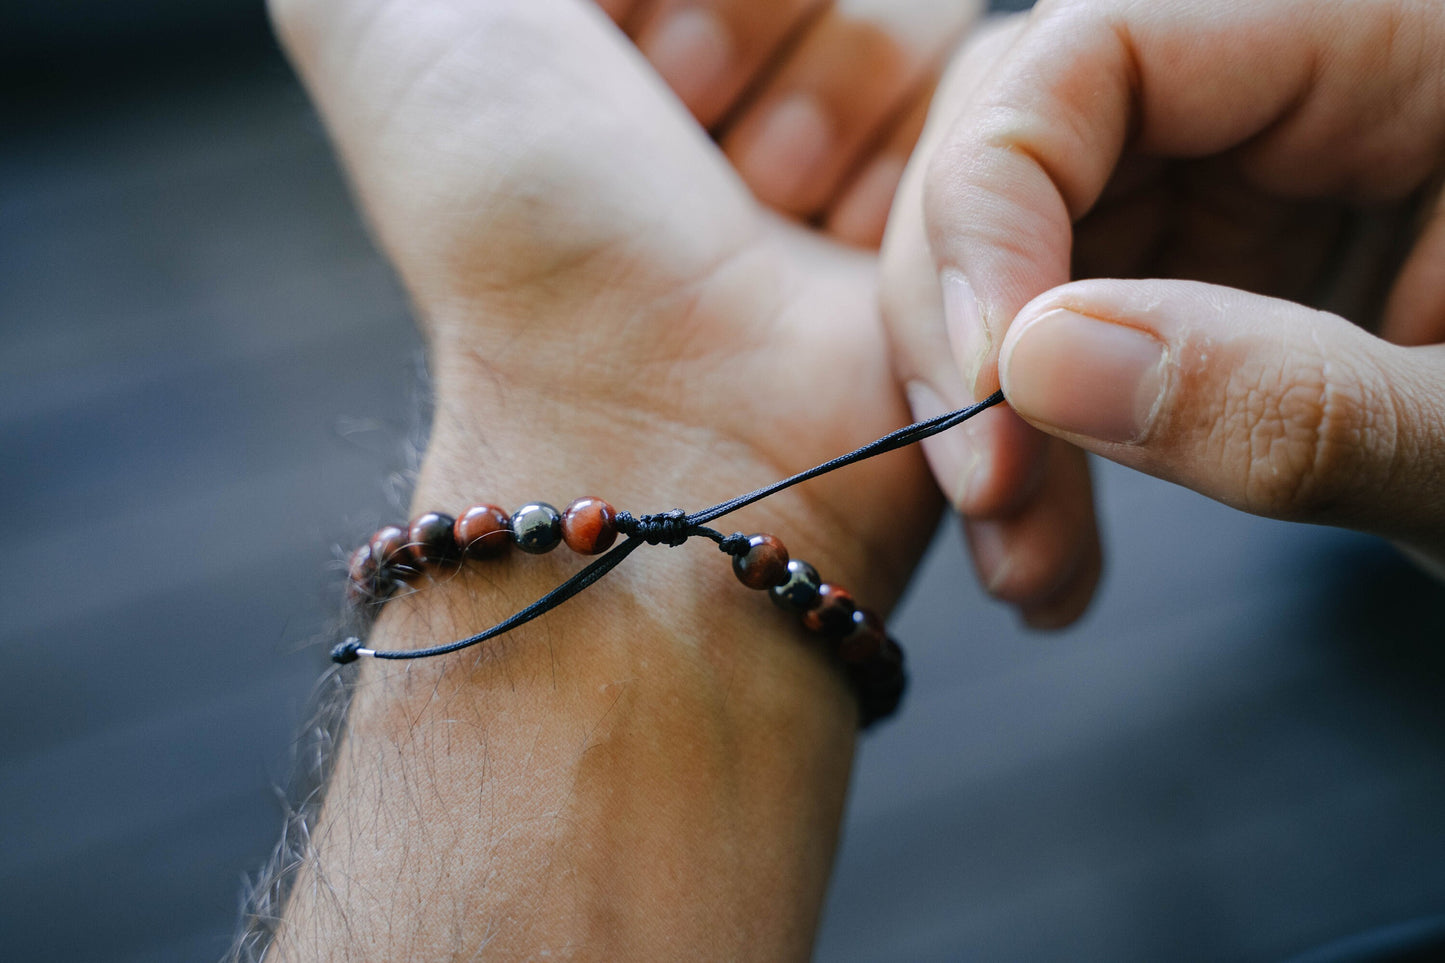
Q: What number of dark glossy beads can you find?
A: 2